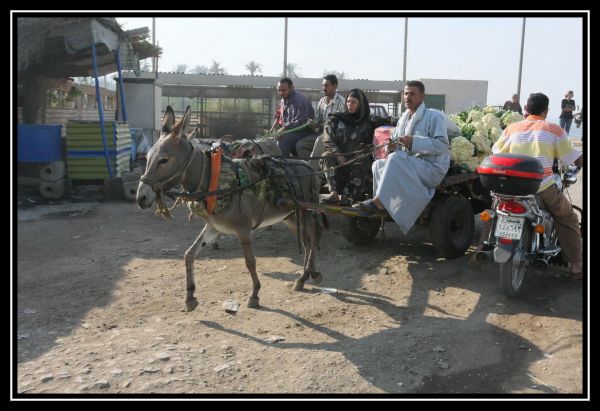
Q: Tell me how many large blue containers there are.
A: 1